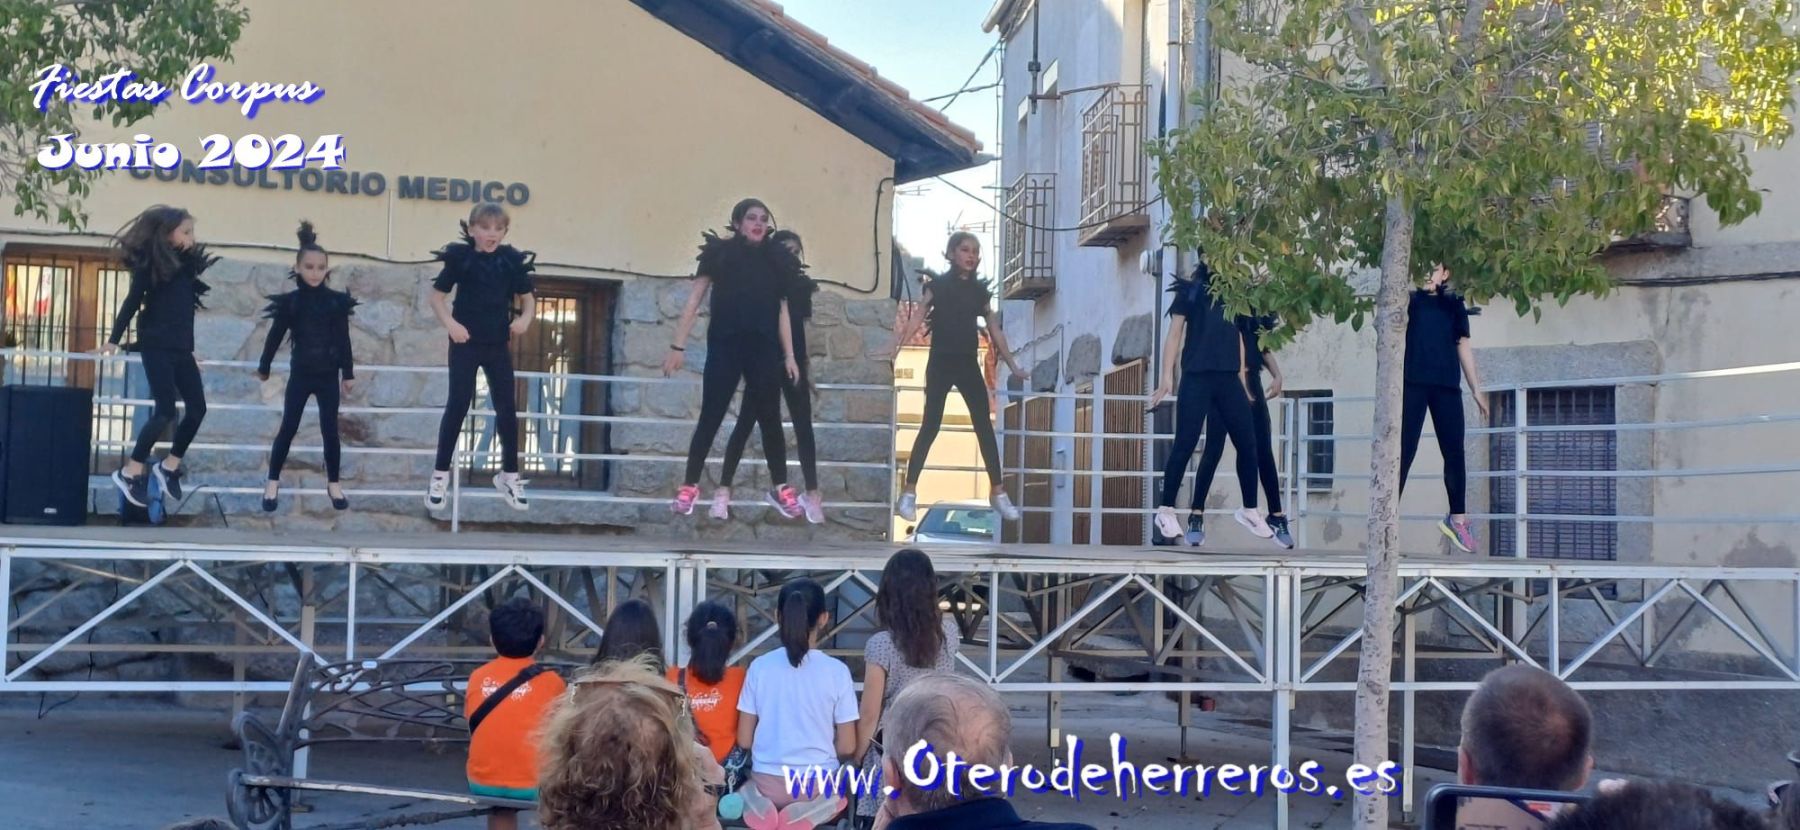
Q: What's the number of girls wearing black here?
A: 9